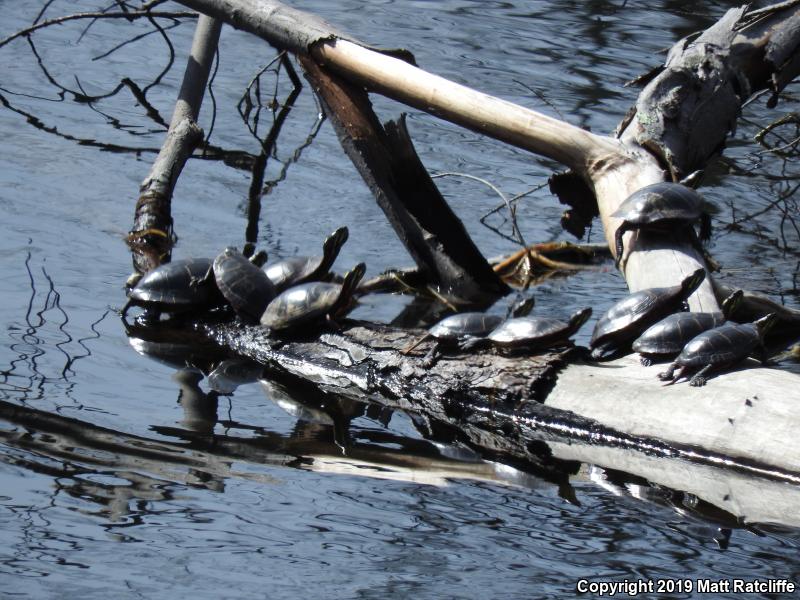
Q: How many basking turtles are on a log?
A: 10